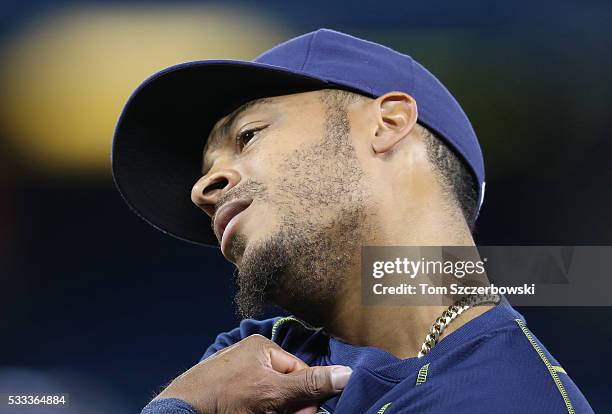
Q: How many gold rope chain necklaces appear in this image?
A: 1